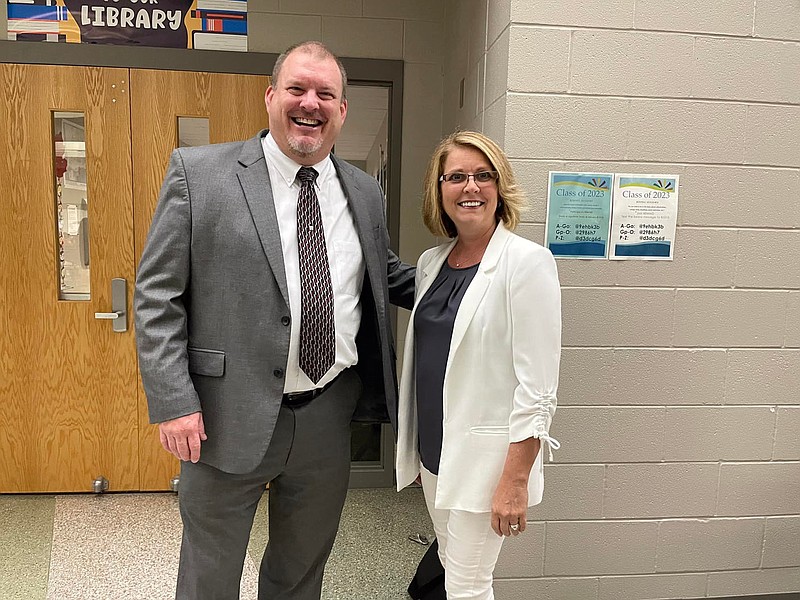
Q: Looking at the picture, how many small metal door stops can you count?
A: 2